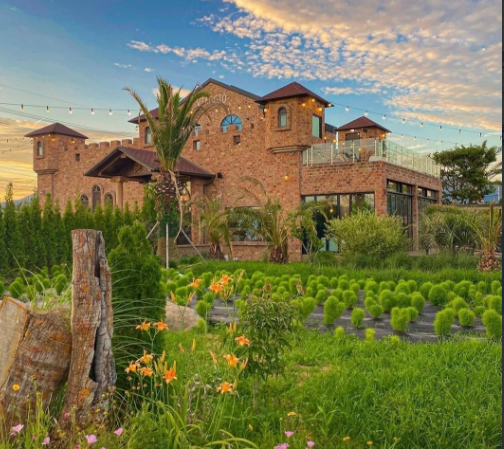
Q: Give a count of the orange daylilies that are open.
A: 12